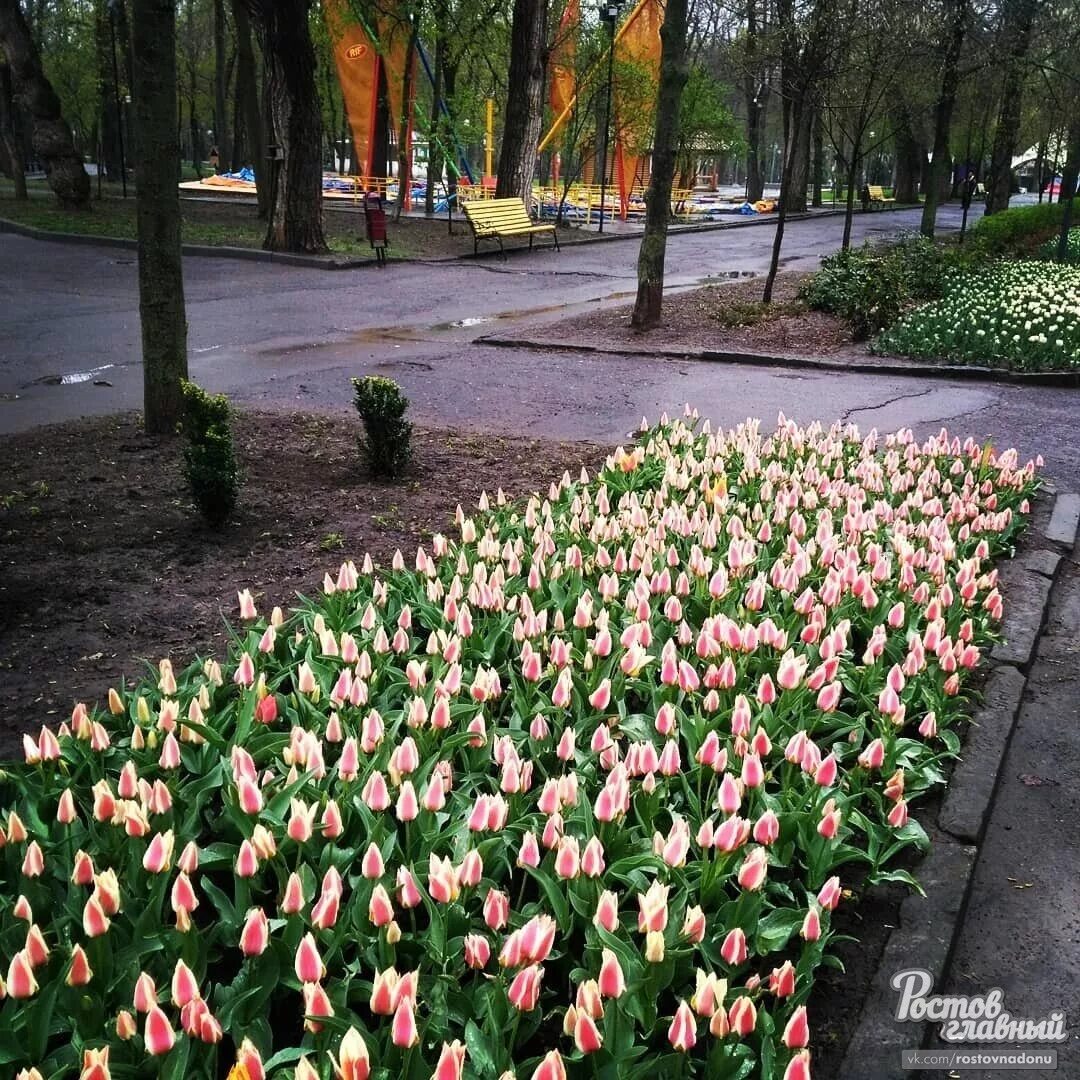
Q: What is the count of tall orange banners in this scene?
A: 4